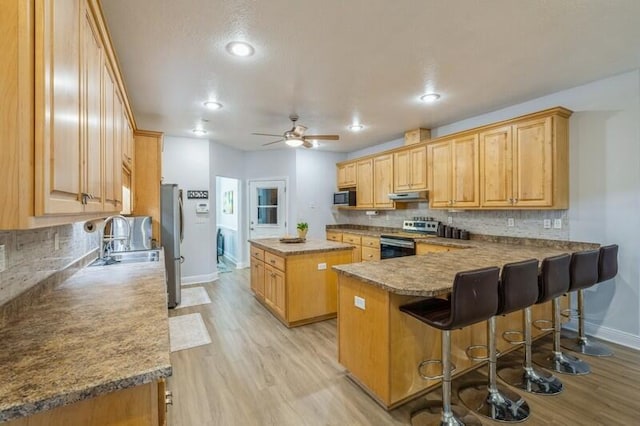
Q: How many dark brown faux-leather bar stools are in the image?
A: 5